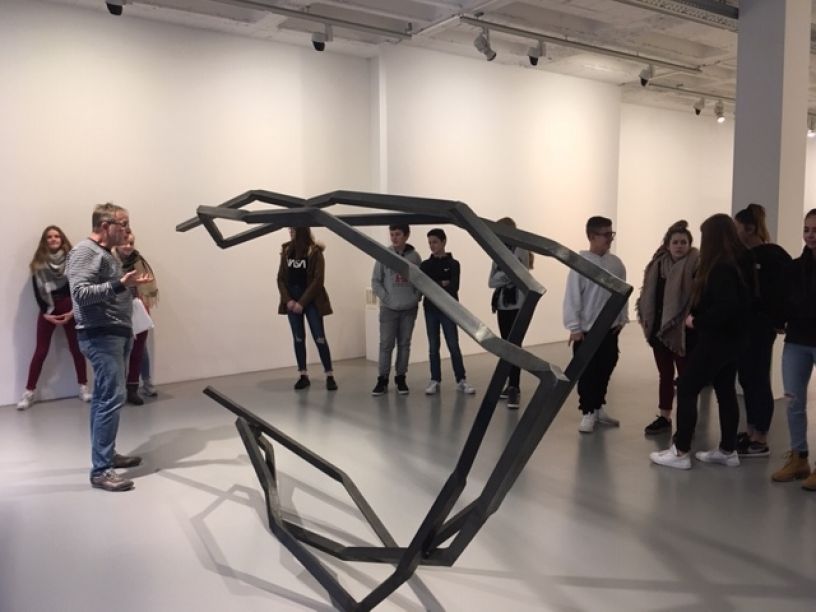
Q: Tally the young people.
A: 11